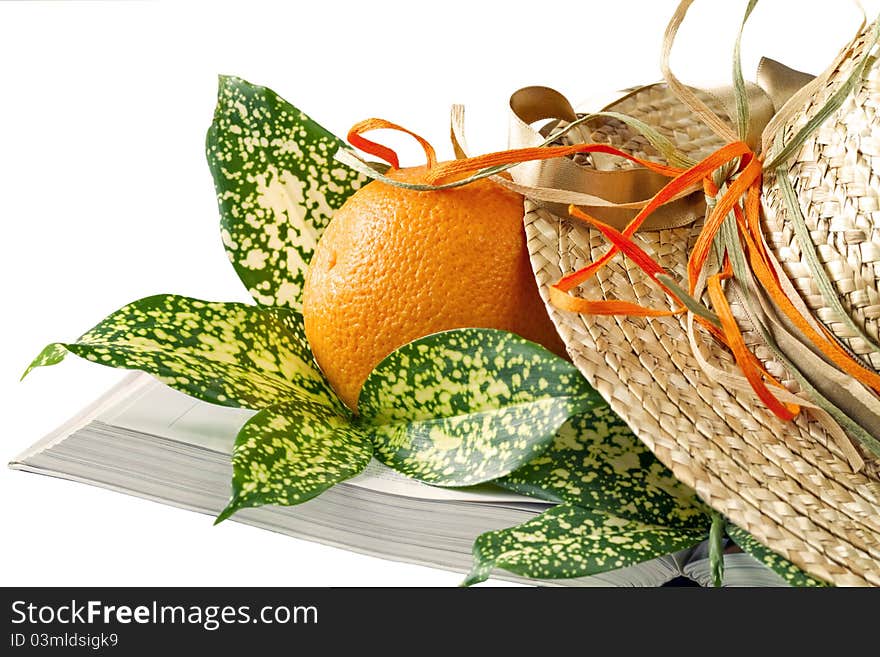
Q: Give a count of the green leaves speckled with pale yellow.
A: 7